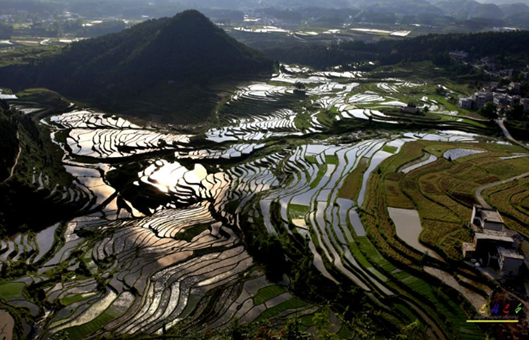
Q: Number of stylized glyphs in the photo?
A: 4